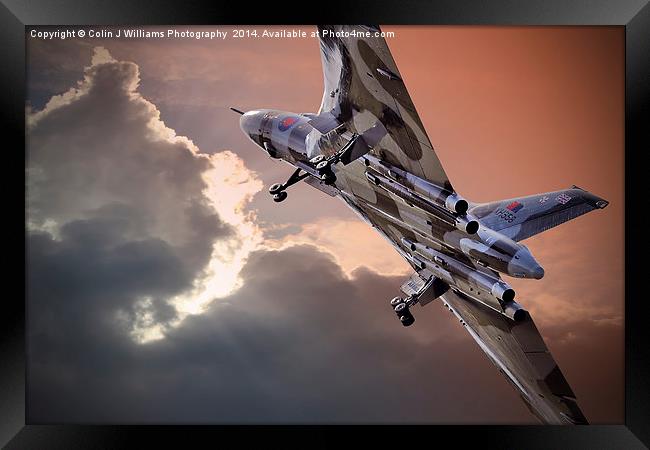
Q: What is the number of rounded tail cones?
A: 1